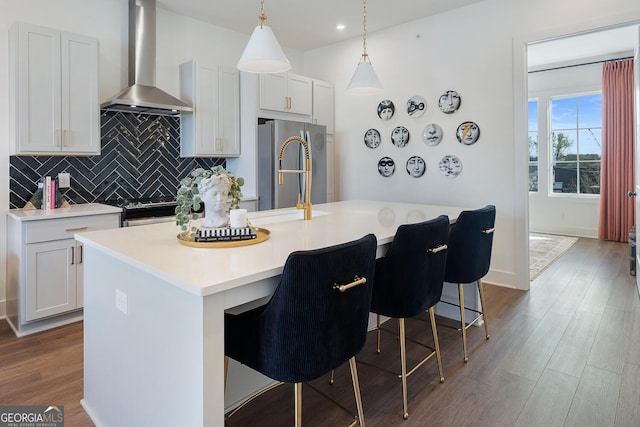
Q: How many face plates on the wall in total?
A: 10